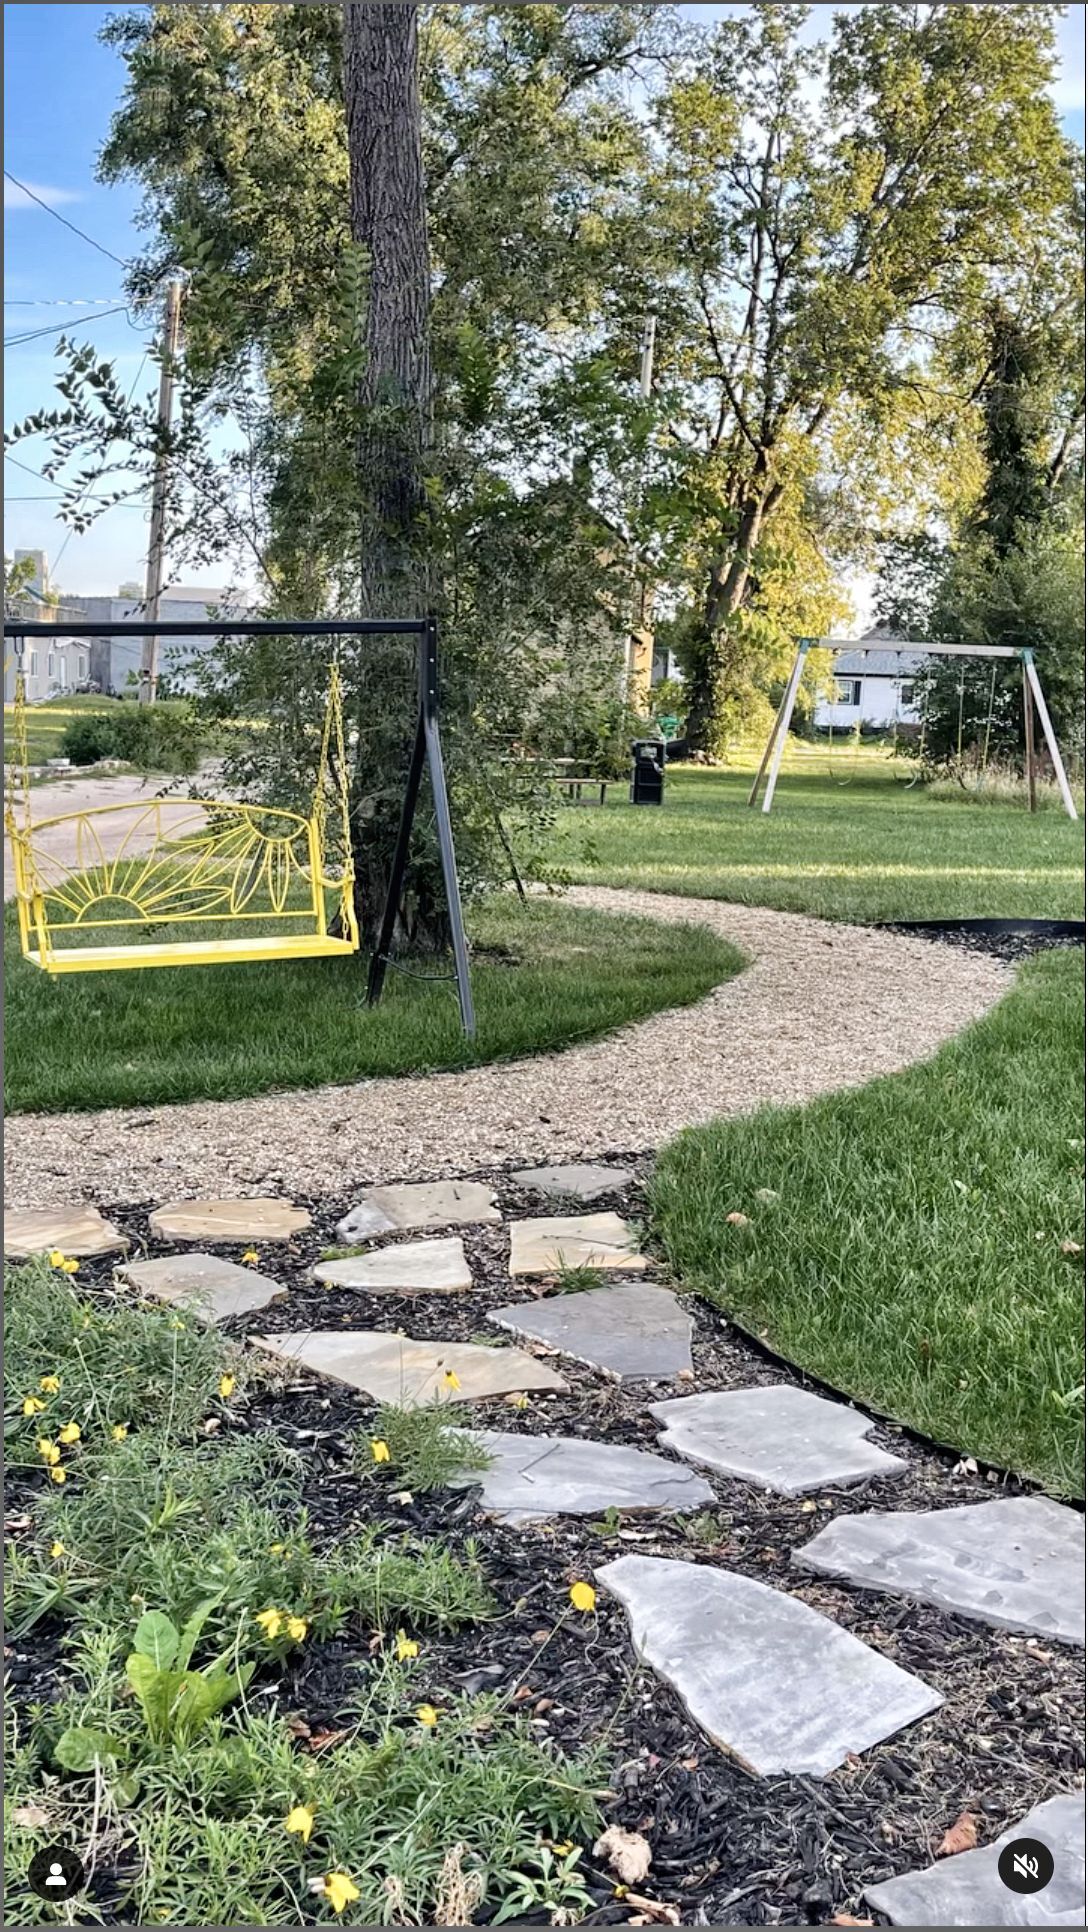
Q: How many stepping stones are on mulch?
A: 14